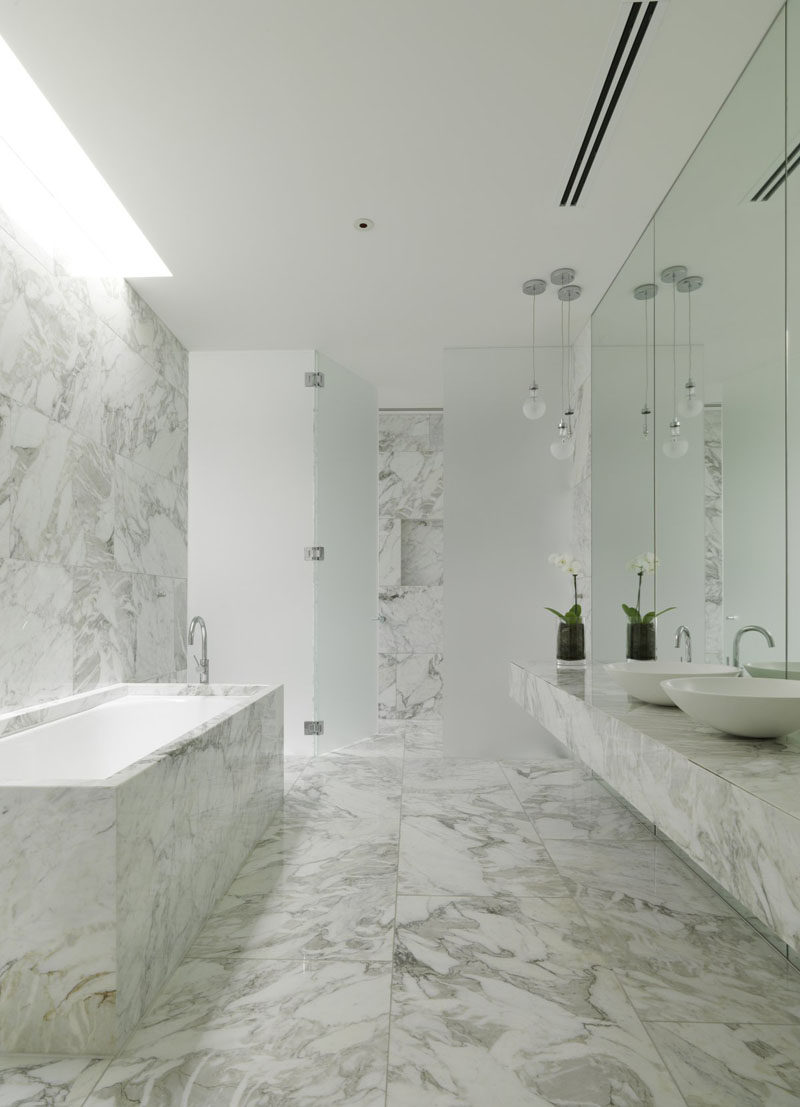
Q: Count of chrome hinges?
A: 3